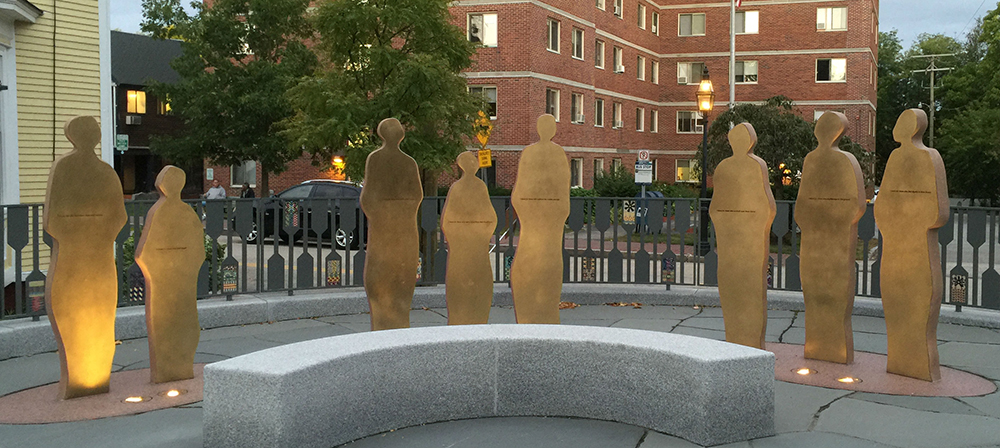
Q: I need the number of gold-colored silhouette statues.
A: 8